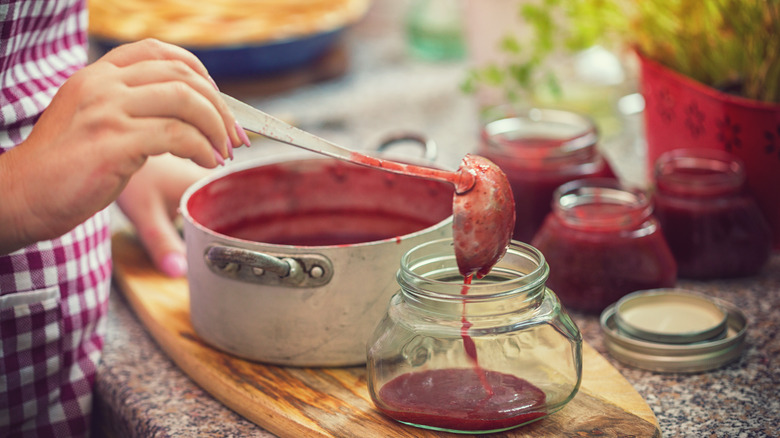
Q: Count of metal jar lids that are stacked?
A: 2